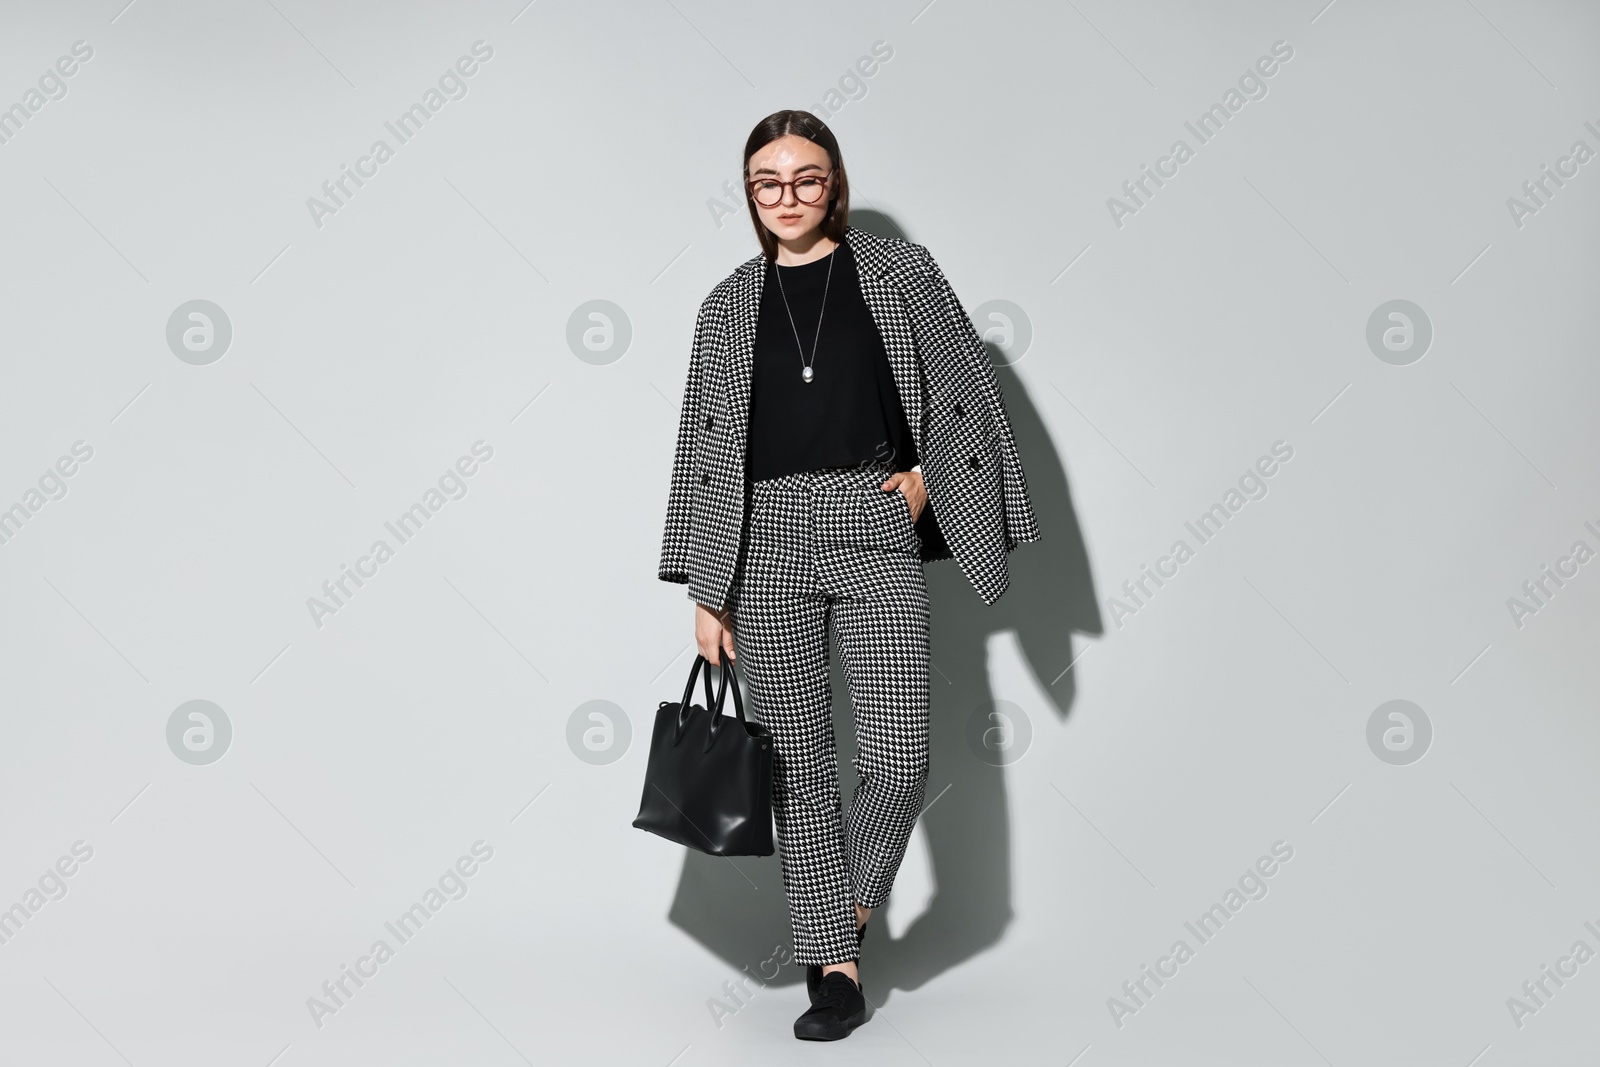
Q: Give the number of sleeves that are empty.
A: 2